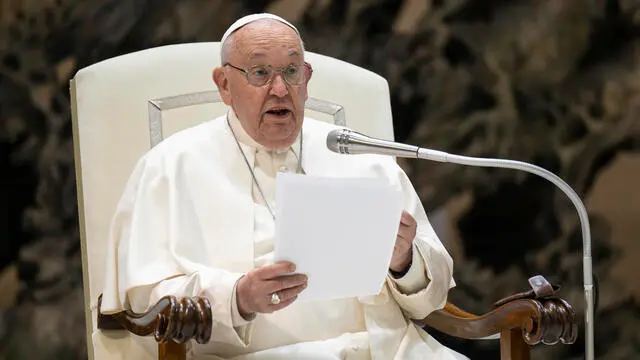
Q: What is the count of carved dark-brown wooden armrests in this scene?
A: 2